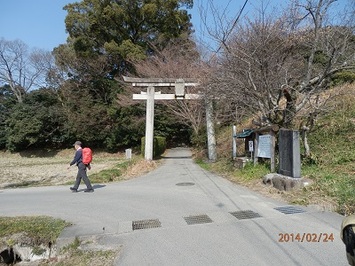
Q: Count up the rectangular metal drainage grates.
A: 4